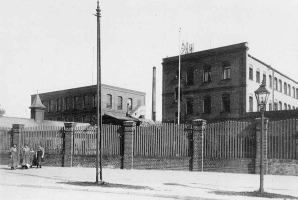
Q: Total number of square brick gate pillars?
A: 5